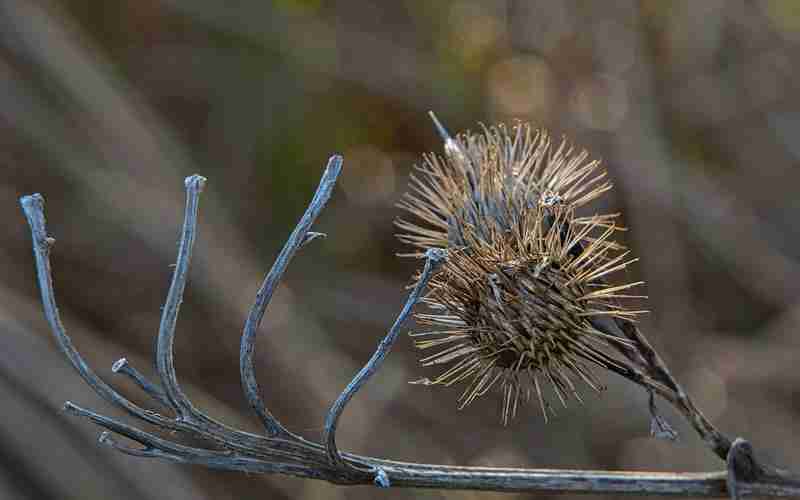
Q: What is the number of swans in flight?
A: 0